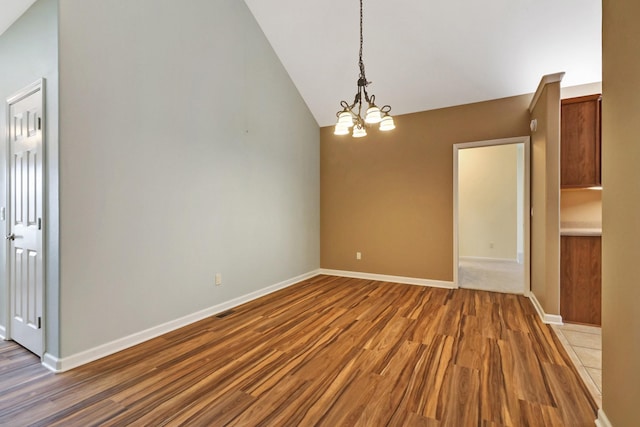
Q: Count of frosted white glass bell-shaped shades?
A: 5